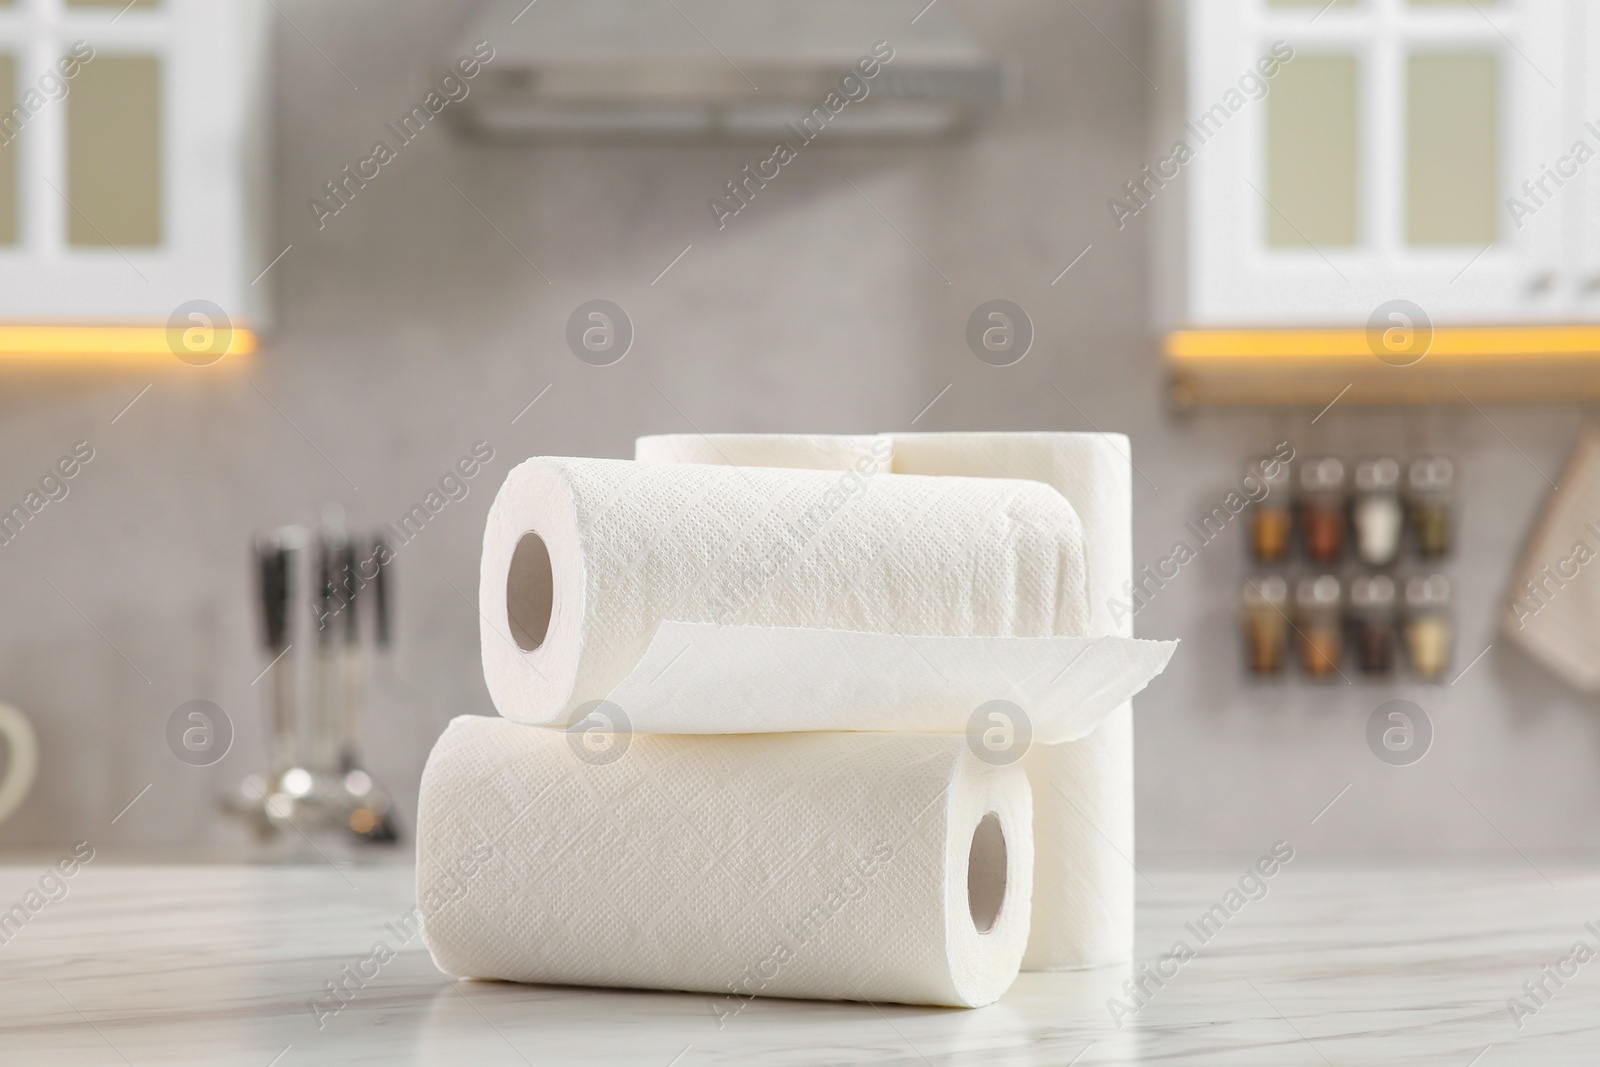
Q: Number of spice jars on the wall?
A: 8